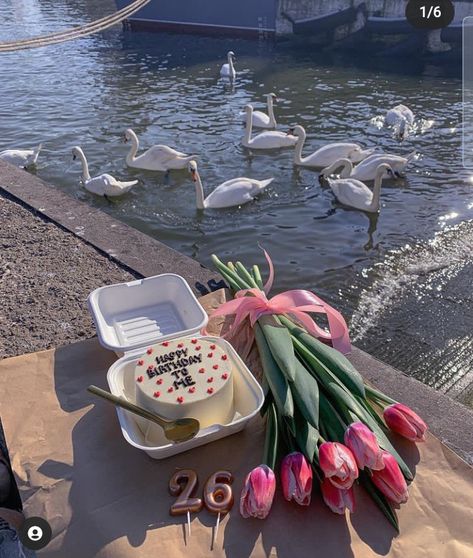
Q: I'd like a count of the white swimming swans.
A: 11